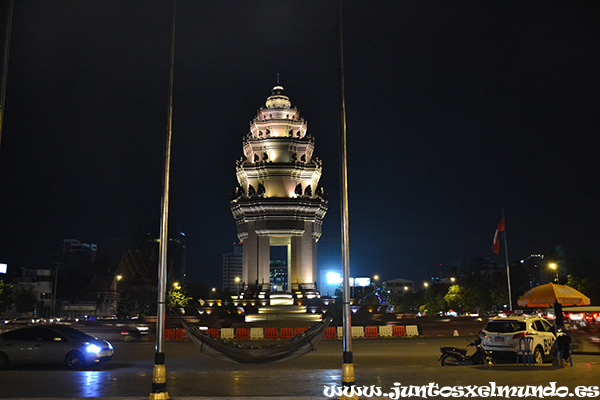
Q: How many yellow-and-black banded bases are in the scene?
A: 2